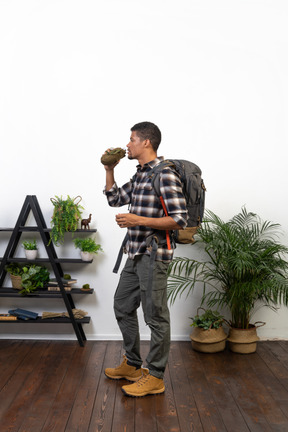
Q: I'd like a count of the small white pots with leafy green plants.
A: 2